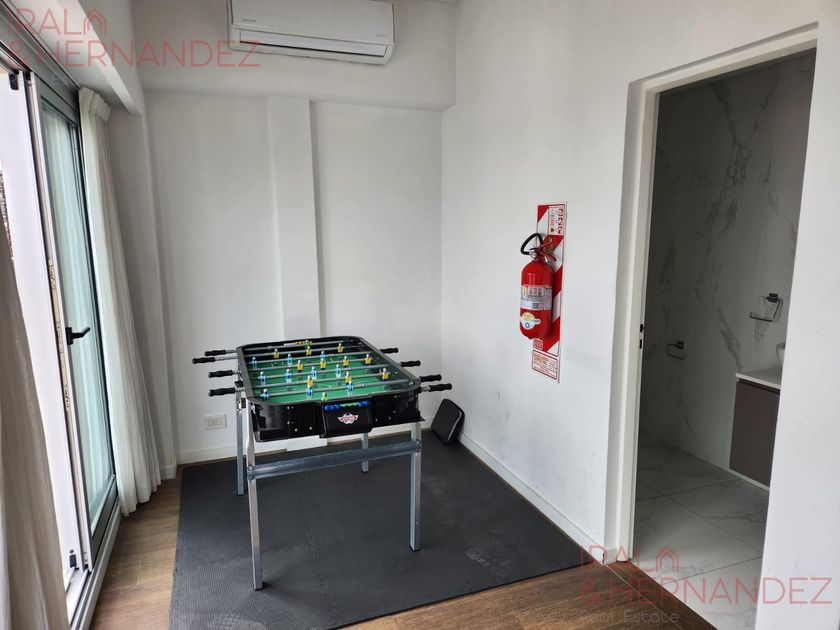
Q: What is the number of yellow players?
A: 10